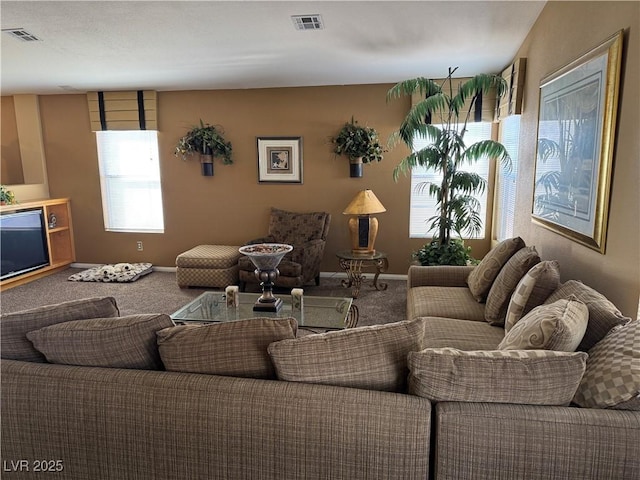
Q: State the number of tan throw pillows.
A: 11